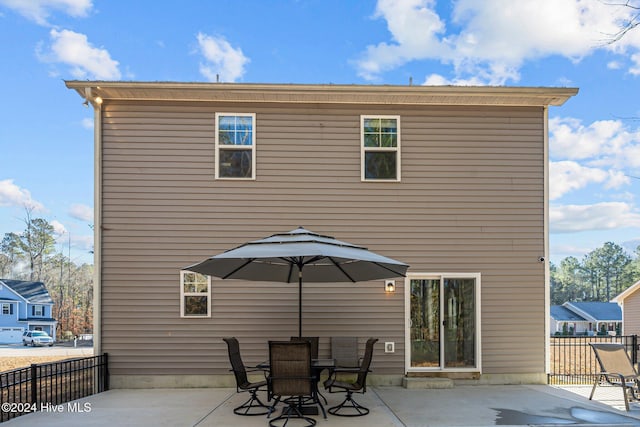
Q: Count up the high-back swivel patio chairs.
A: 4